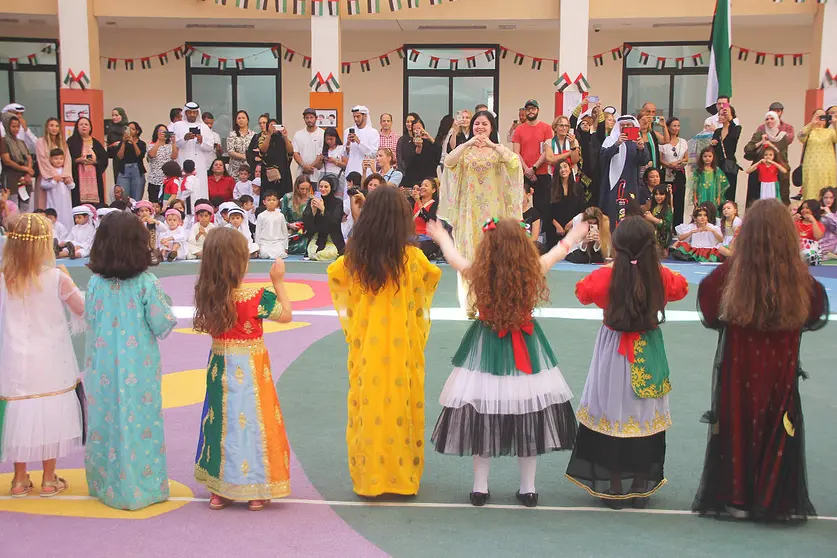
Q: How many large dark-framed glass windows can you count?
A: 4